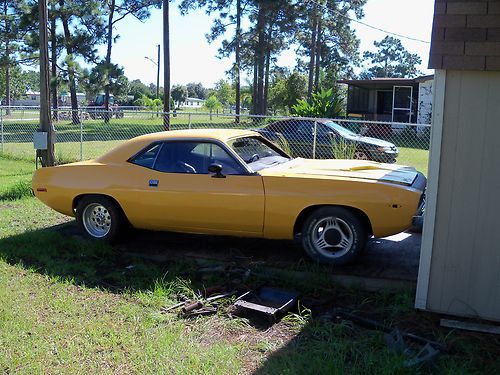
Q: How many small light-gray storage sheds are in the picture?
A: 1